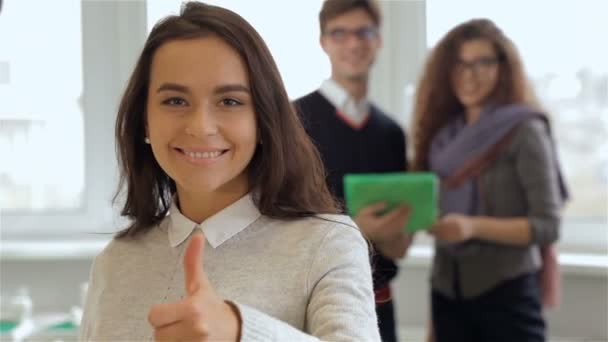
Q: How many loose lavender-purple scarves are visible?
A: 1